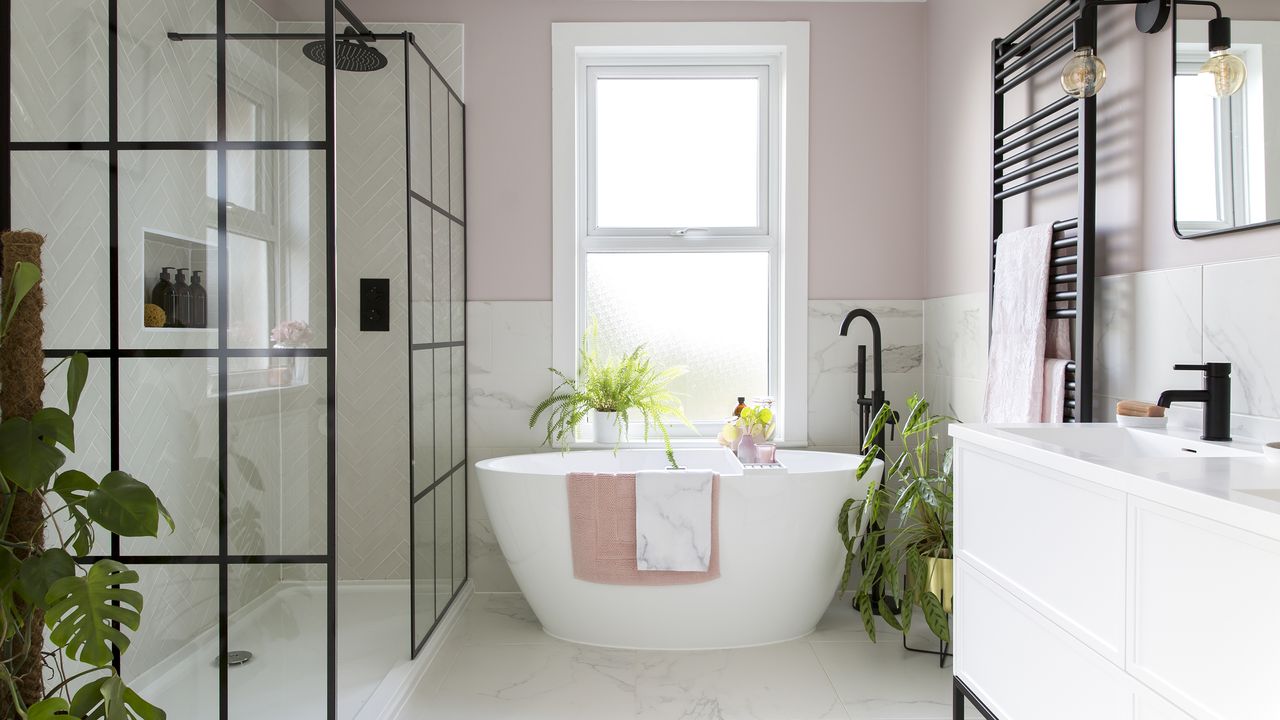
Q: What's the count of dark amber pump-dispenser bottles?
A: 3